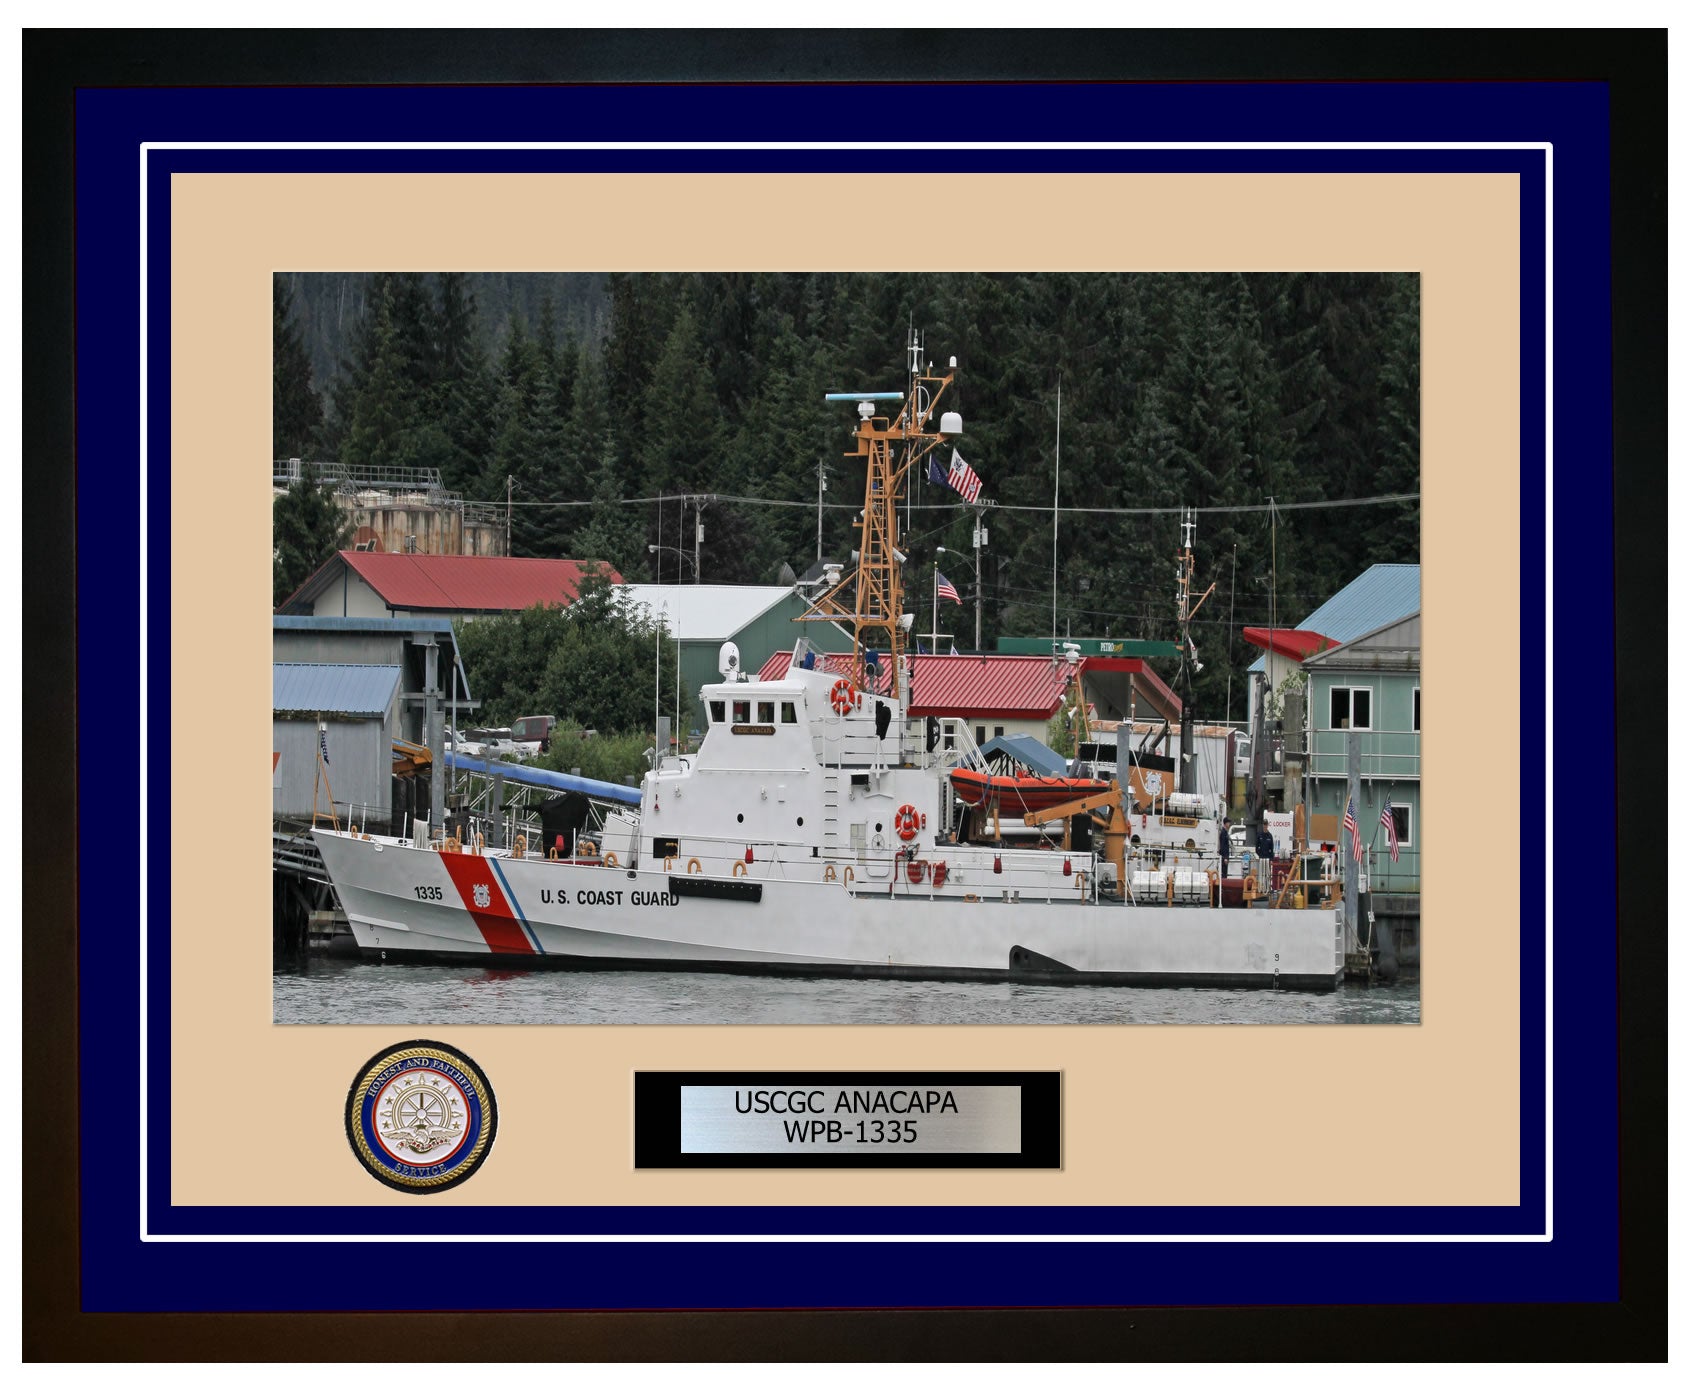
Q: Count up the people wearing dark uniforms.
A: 2